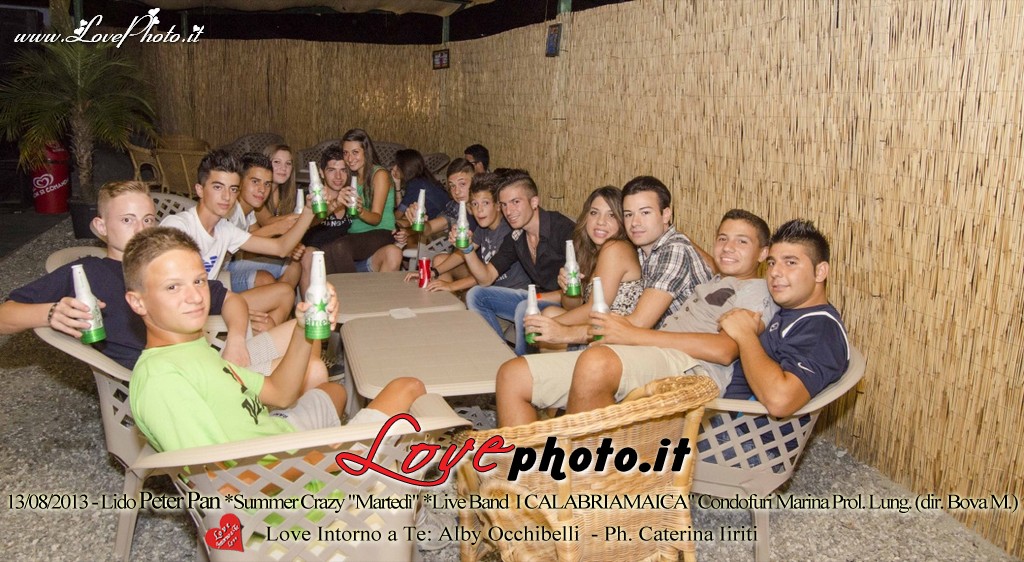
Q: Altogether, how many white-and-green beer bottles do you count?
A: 10